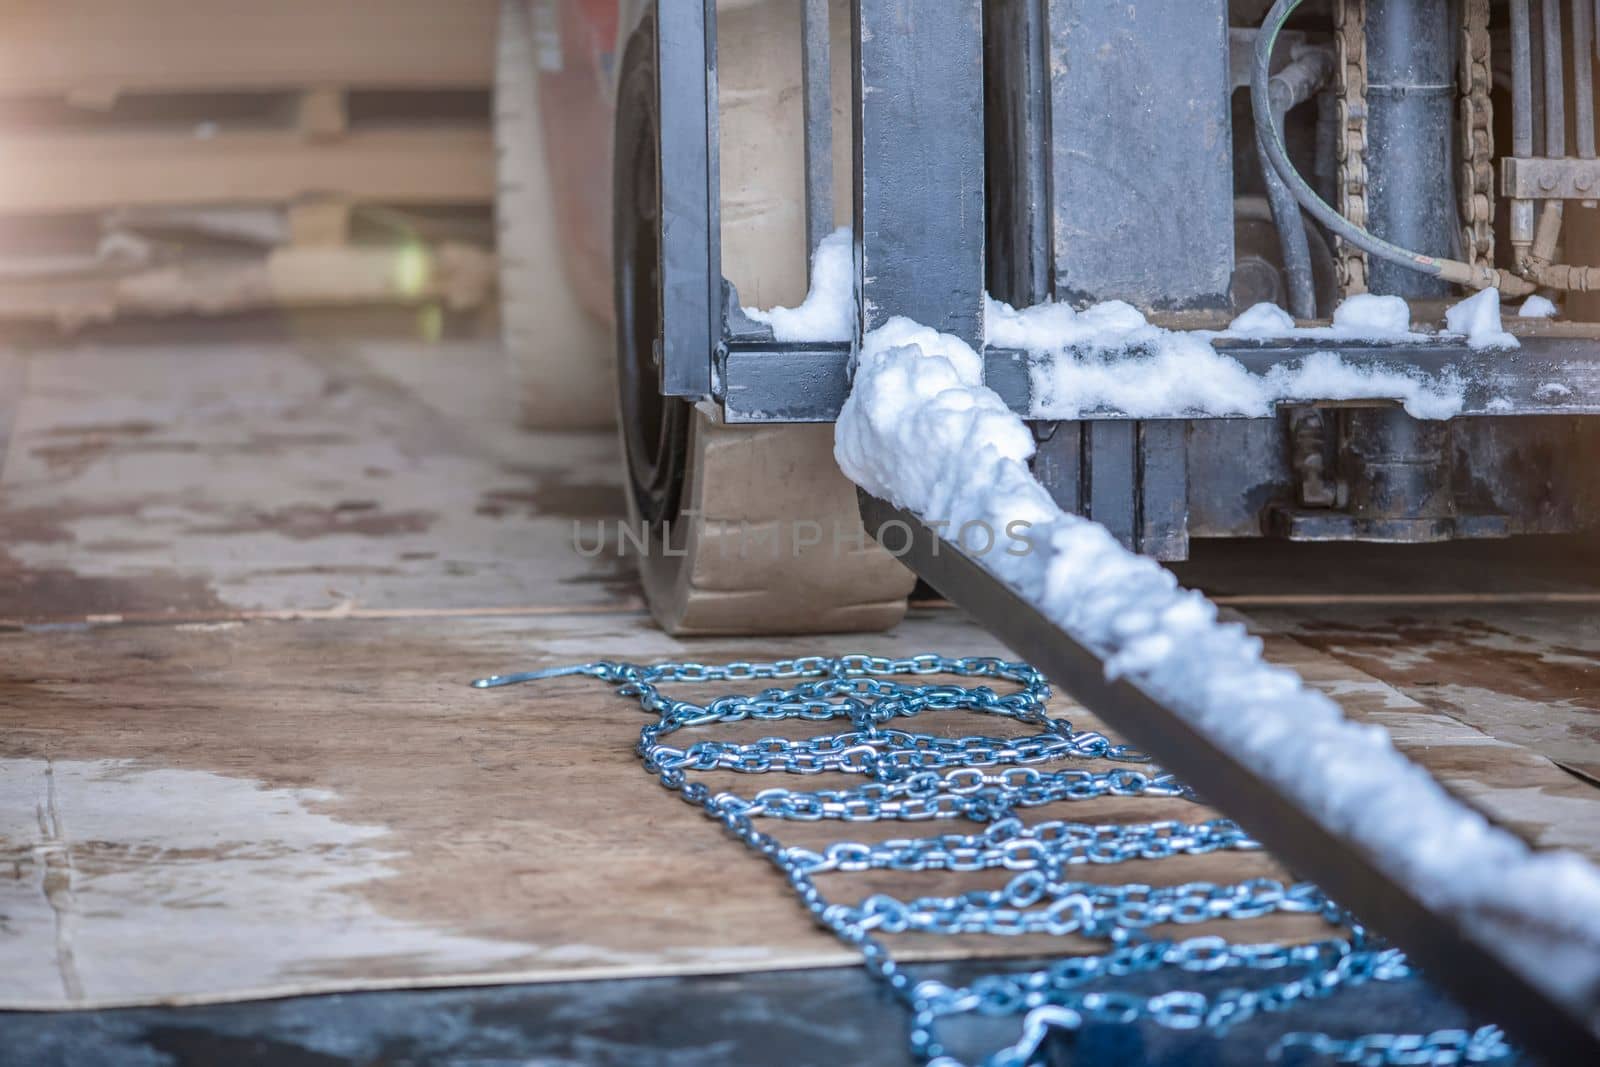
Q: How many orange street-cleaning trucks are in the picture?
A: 0